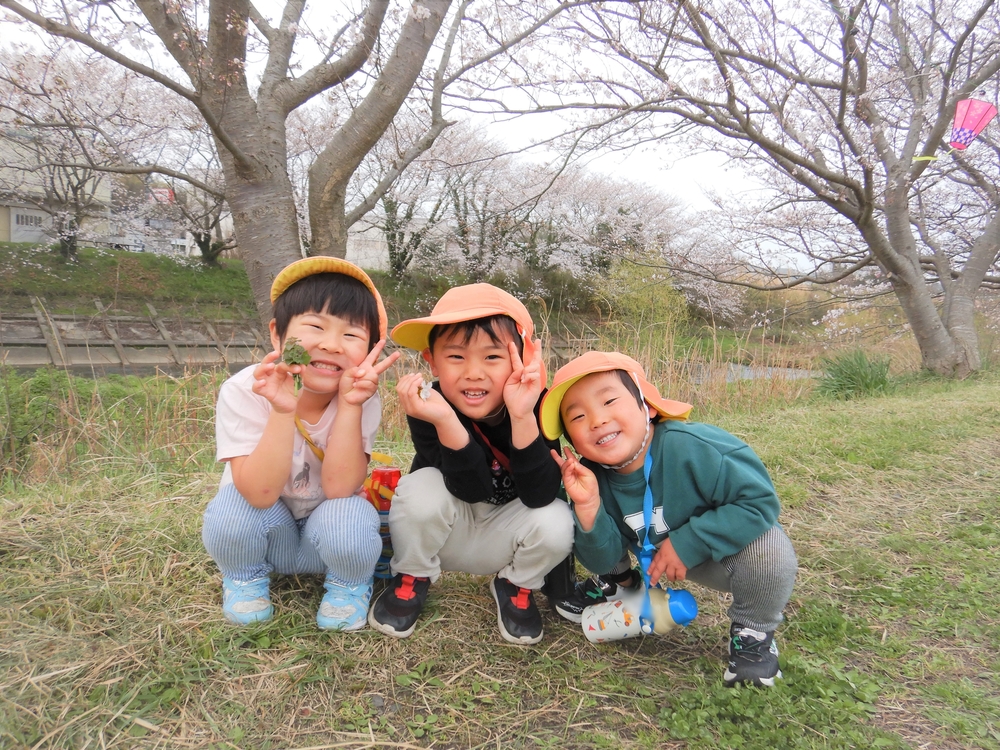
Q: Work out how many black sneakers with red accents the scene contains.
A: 2